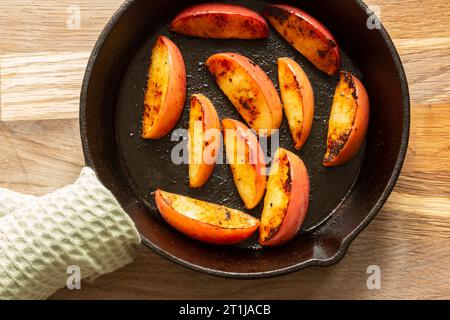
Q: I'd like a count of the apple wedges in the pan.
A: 10